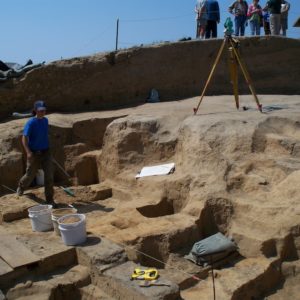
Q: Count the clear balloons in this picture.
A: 0